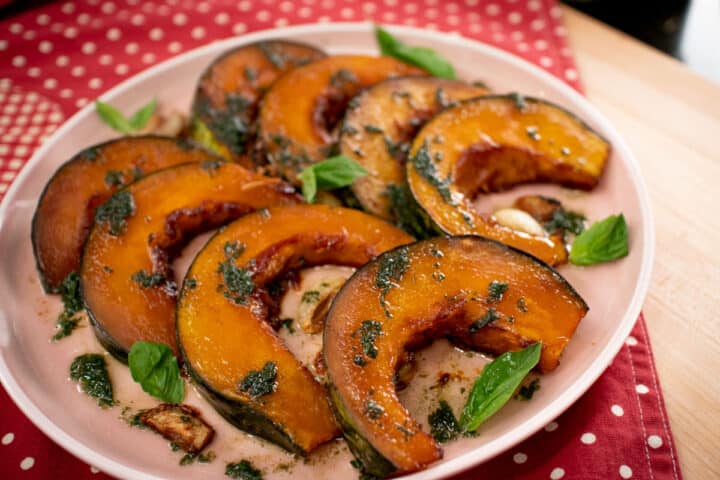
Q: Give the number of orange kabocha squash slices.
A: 8